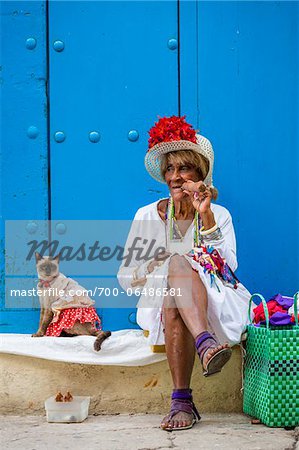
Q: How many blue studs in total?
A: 9